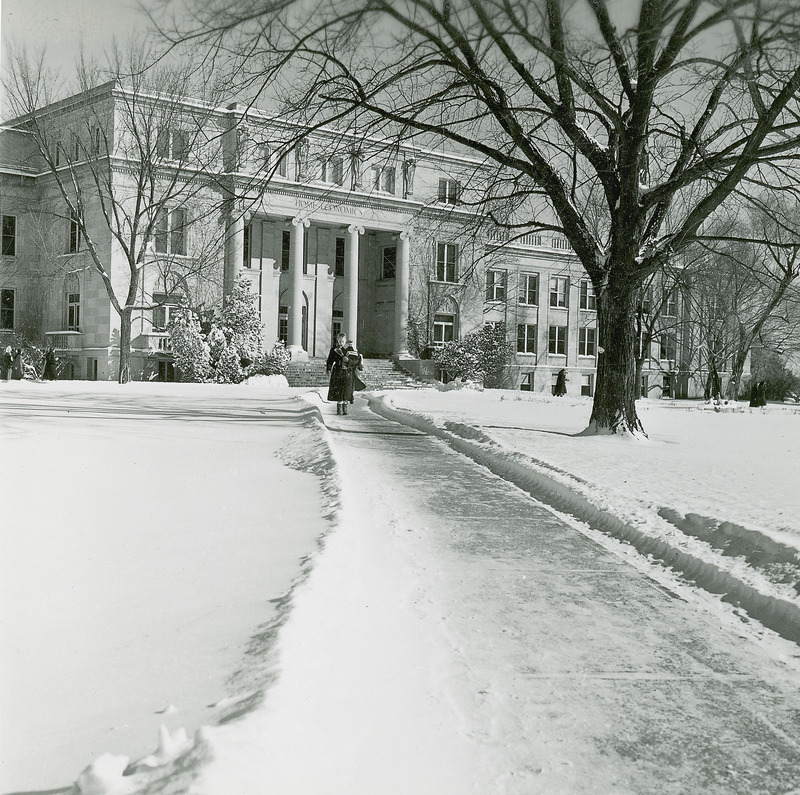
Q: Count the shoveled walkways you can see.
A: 1